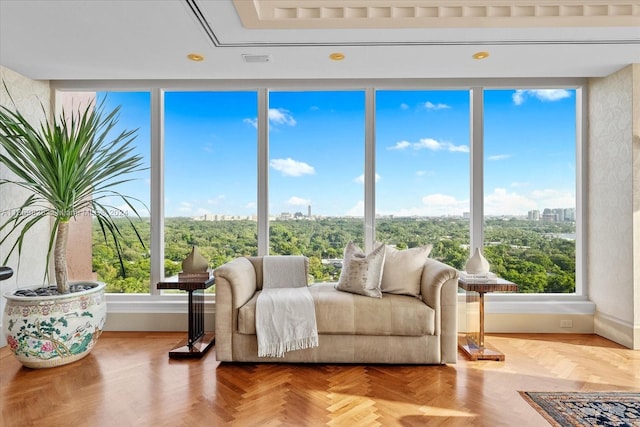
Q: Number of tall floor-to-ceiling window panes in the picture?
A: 5